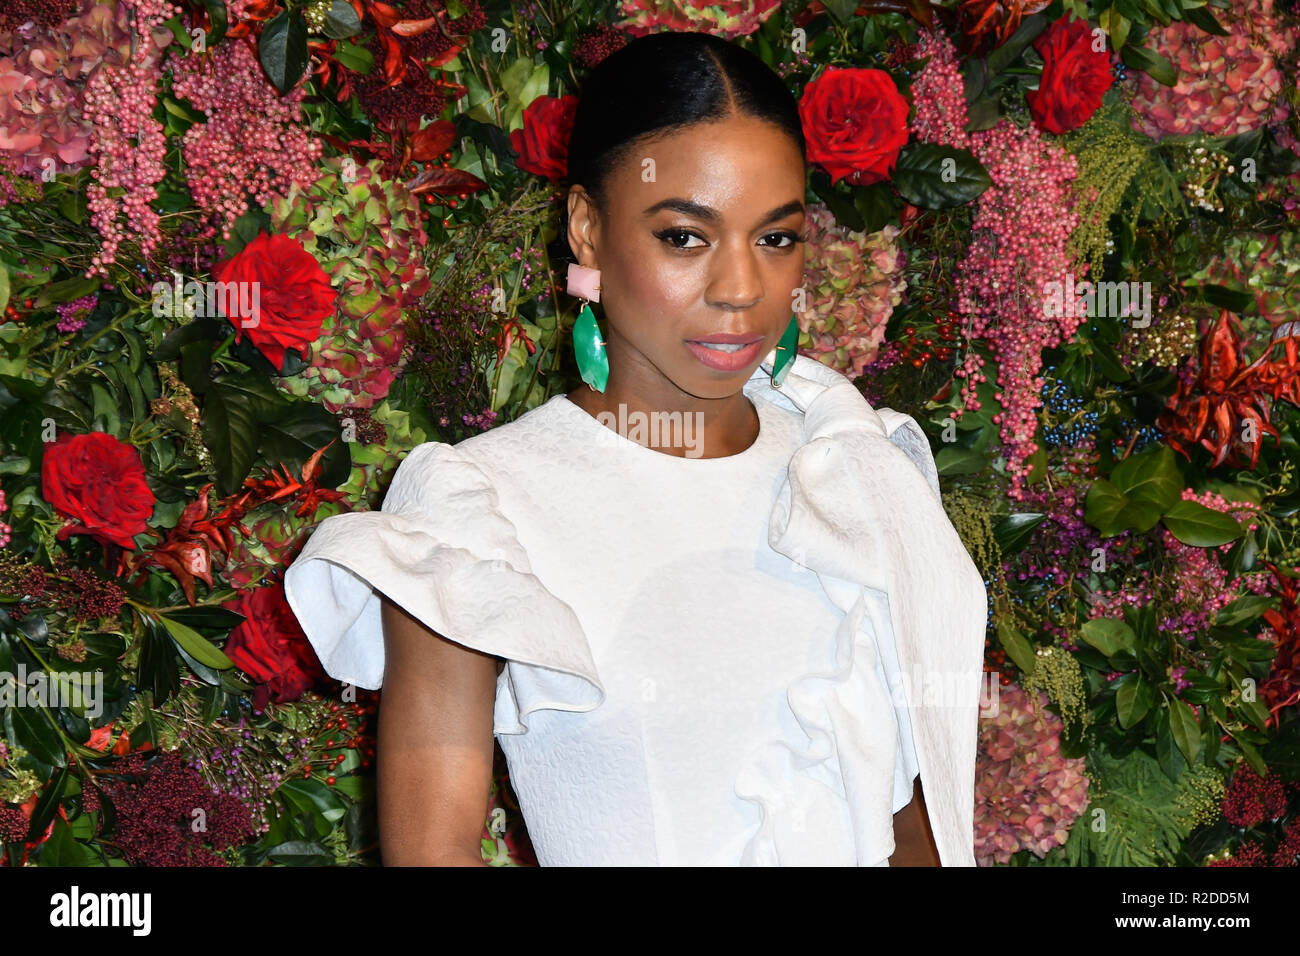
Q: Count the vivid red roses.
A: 6